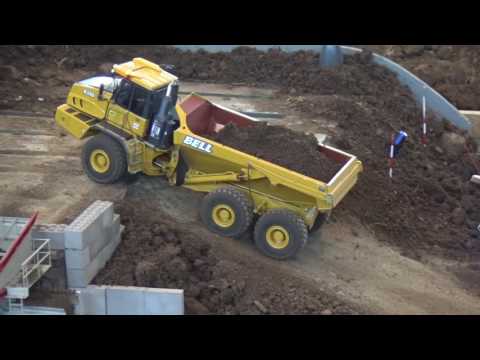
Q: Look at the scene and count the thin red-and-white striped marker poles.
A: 2